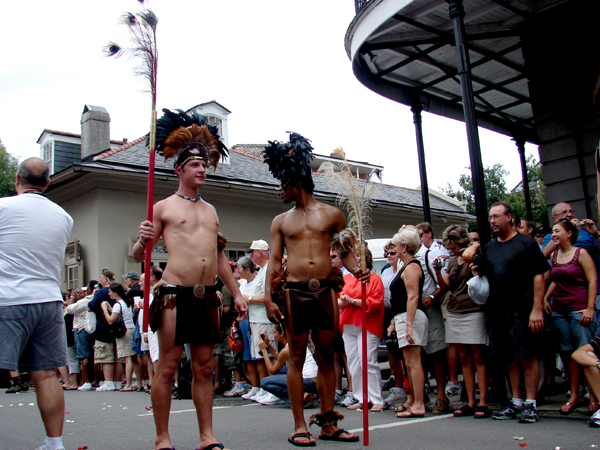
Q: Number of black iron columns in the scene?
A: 3